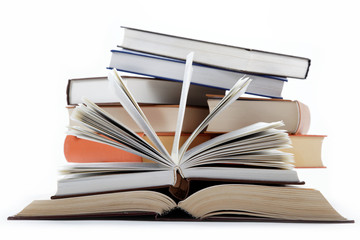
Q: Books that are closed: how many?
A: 6